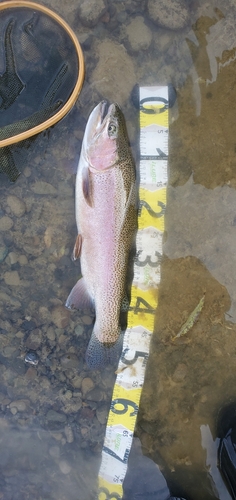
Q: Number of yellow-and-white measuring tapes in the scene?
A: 1